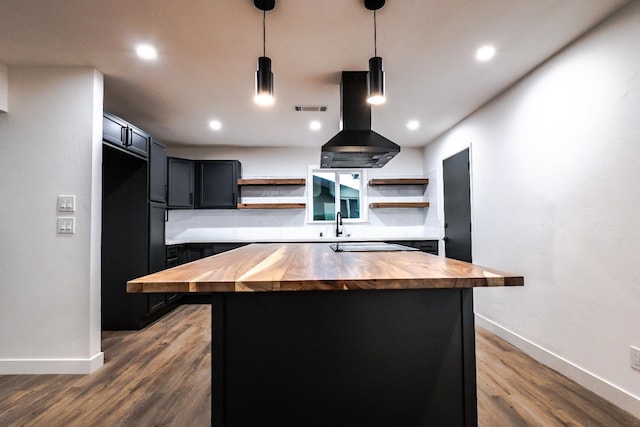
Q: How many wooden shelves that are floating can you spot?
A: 4